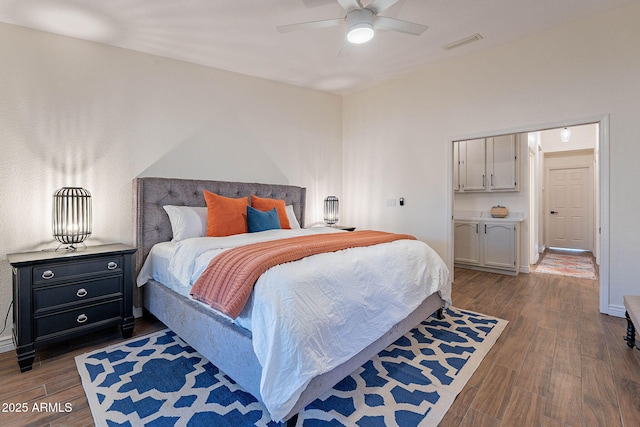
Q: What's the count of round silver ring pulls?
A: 4